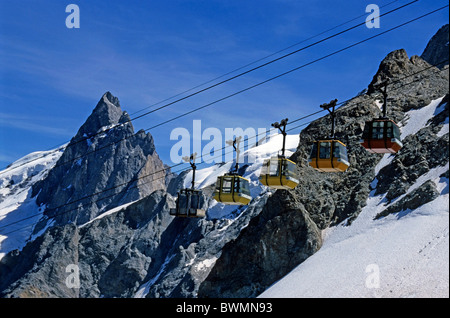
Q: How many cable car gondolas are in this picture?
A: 5